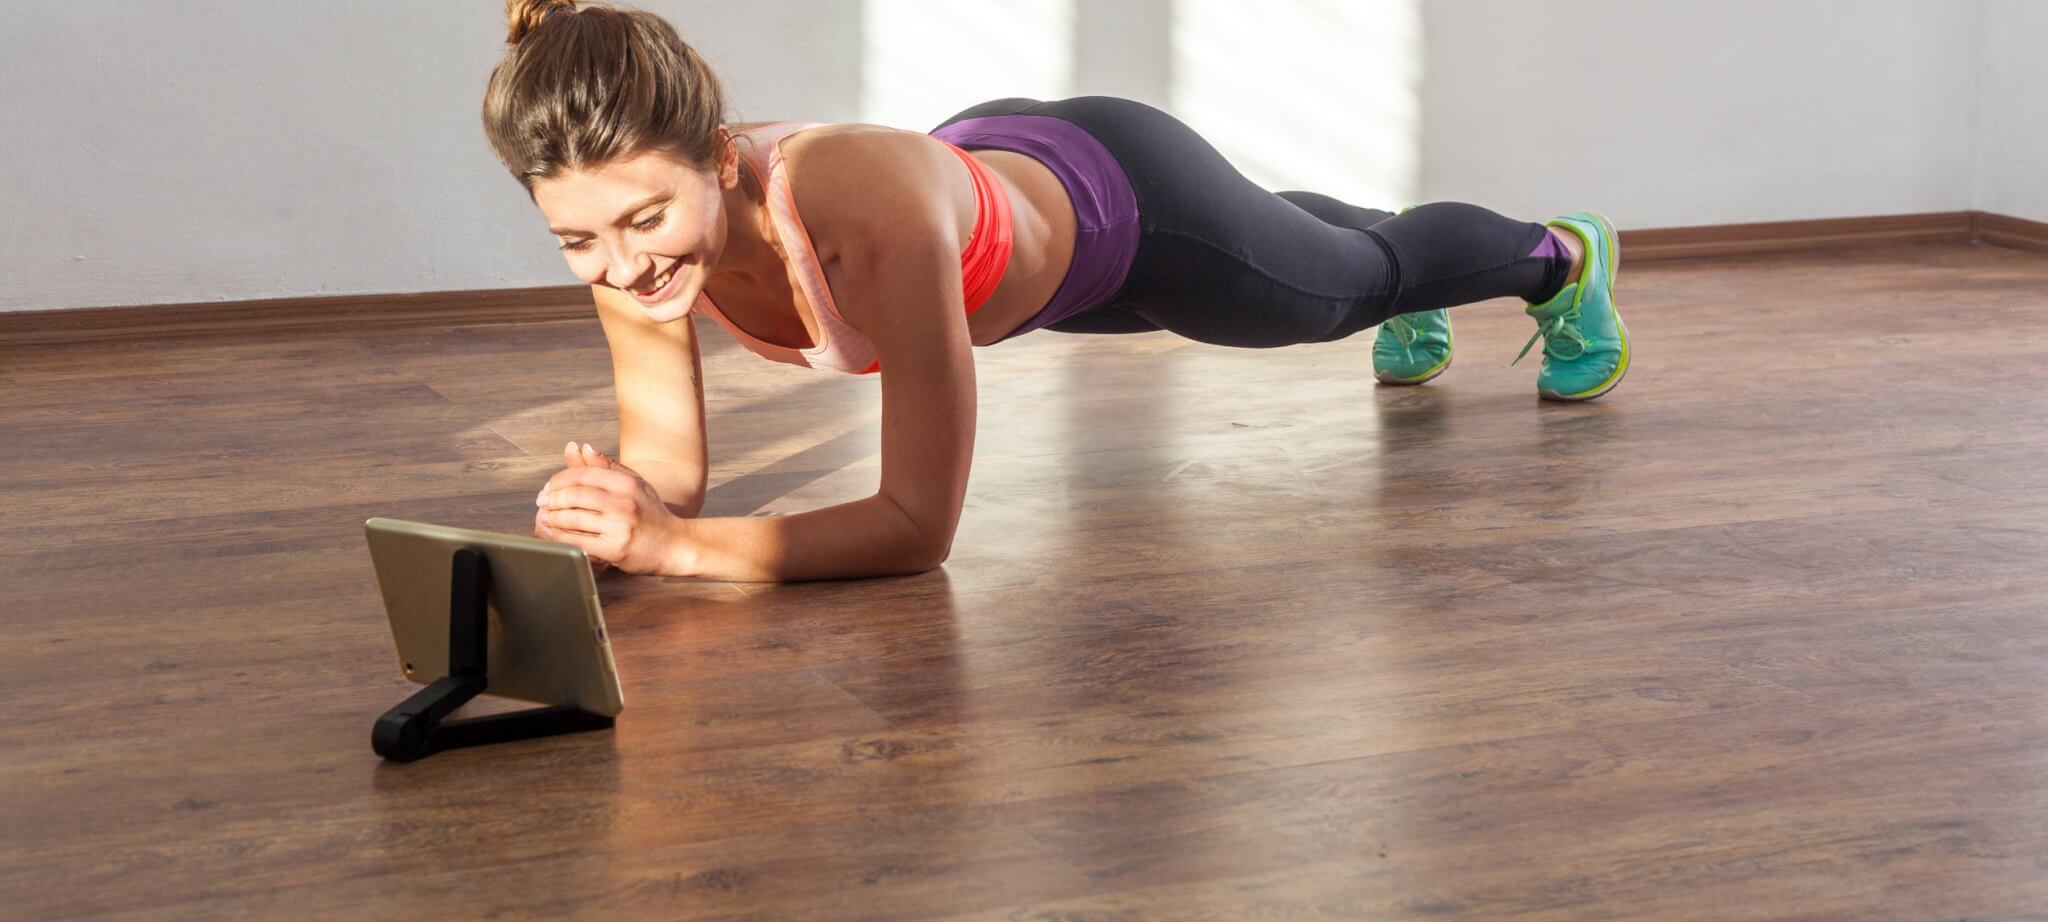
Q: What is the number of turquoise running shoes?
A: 2